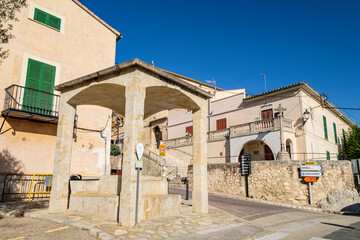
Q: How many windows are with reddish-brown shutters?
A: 3